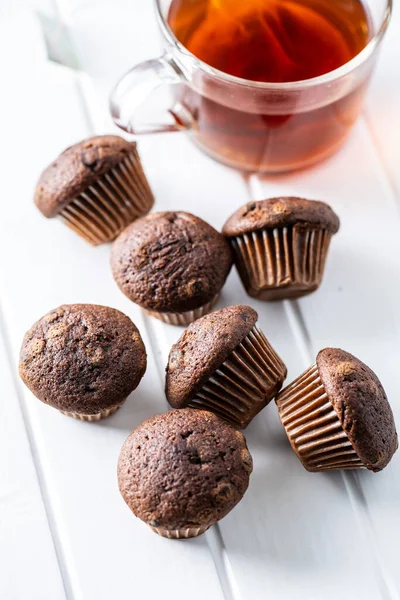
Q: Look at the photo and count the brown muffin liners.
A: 7